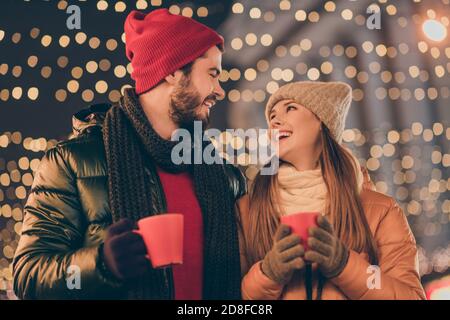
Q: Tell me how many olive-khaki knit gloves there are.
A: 2